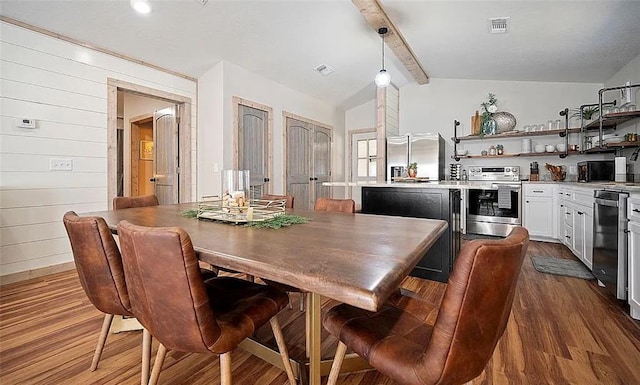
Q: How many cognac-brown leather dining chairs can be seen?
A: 6